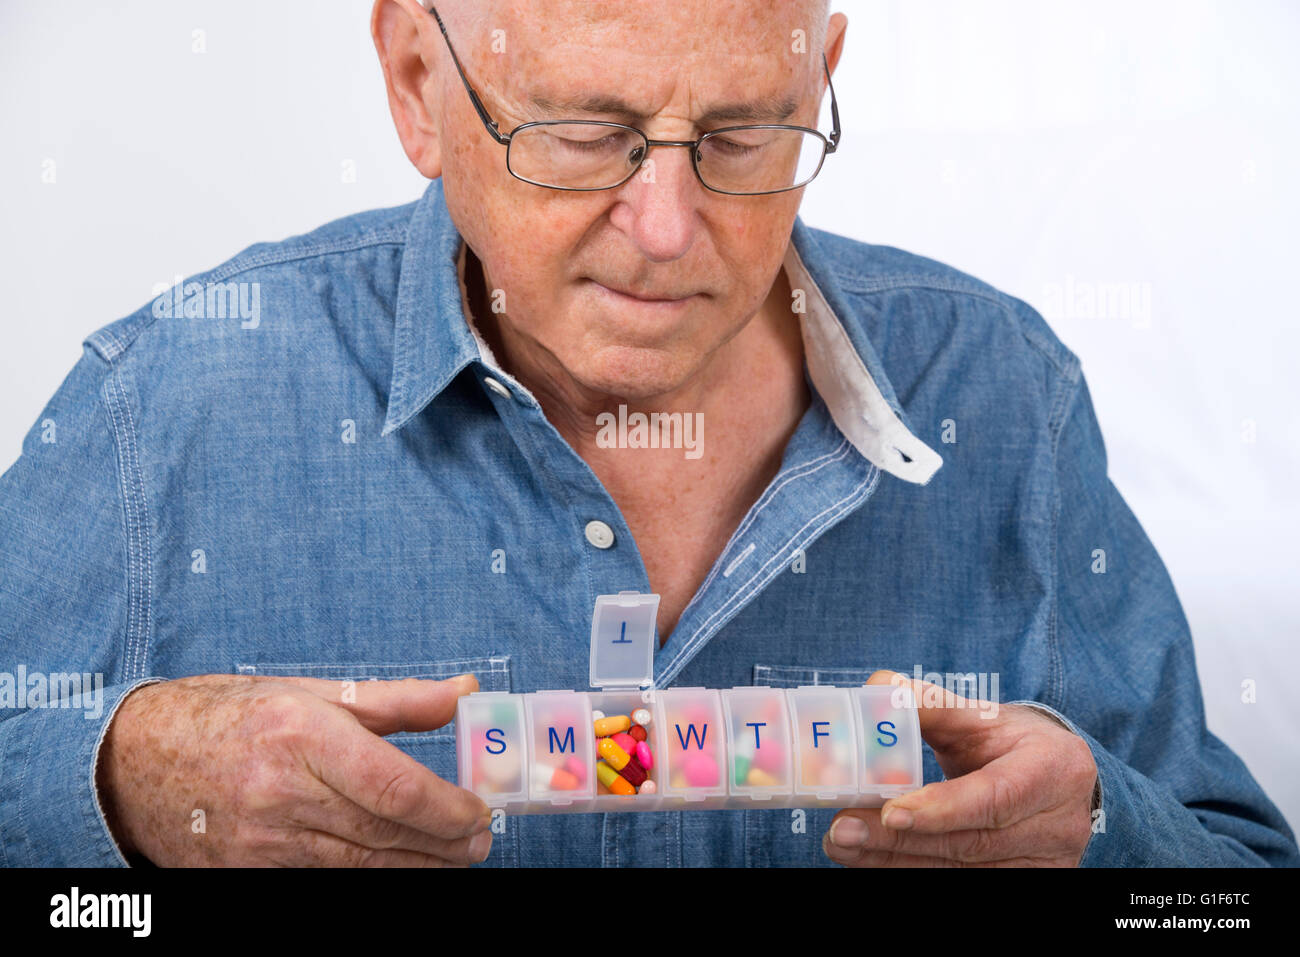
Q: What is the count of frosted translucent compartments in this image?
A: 7